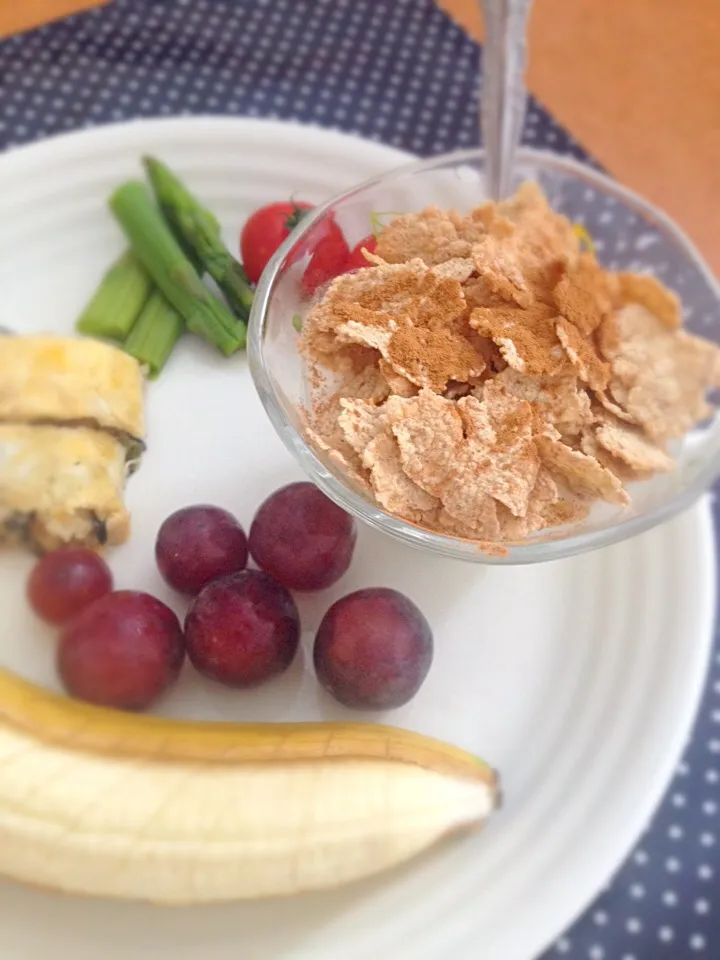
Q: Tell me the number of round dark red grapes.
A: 6